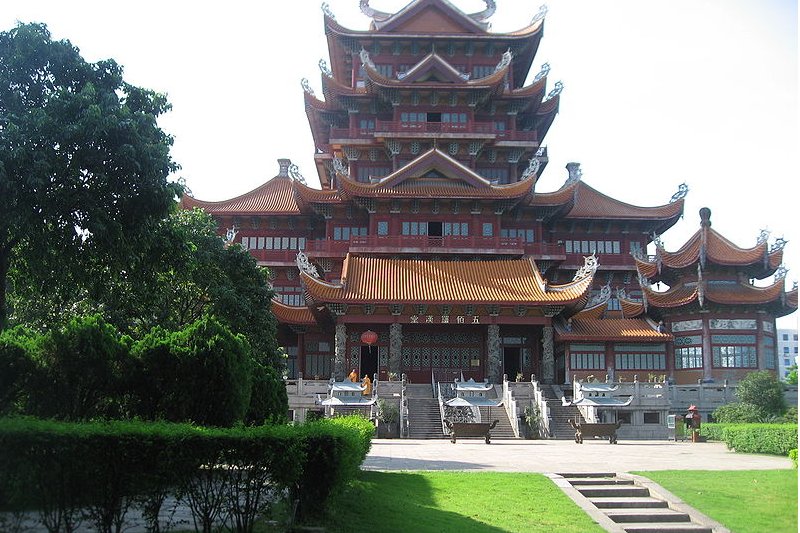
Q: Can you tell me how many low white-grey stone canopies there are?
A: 3